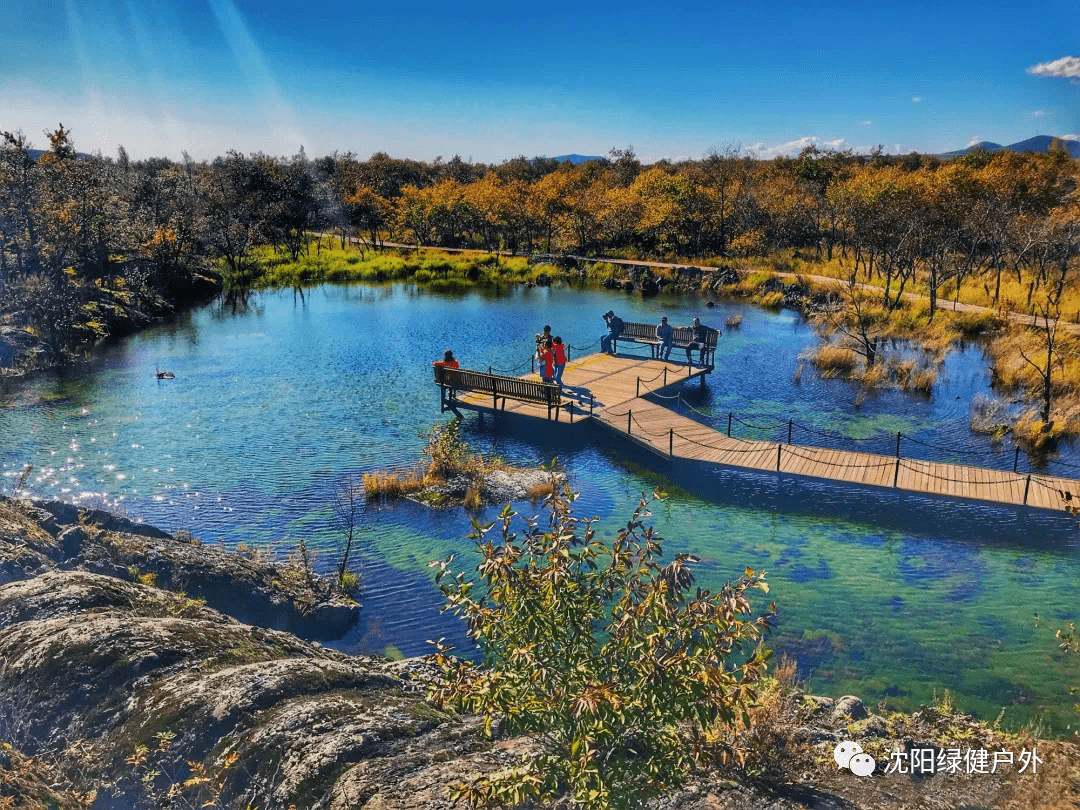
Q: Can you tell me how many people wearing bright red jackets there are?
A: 3